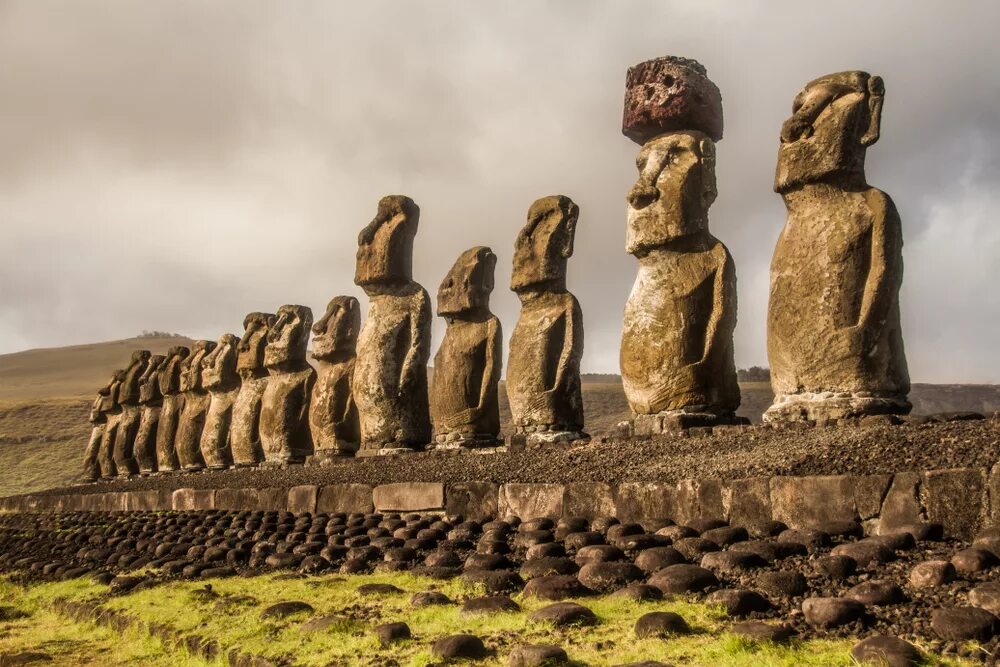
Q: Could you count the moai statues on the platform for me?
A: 15